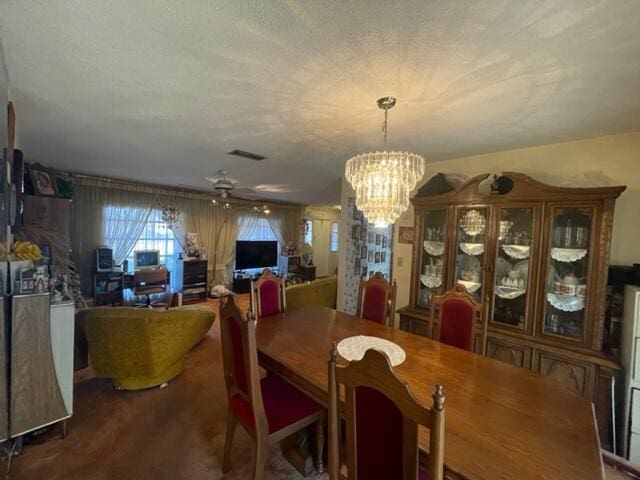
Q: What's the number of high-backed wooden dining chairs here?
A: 5